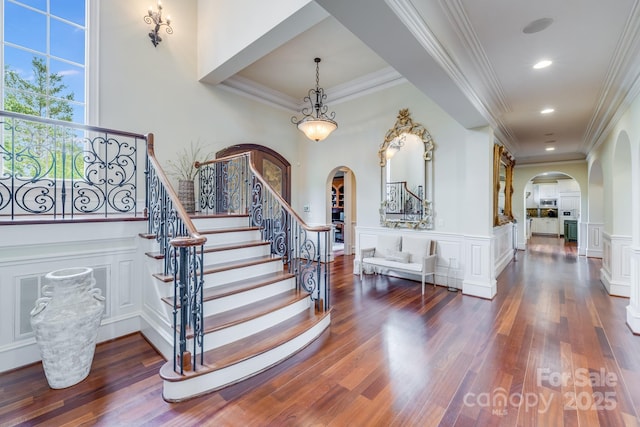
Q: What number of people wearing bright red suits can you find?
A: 0